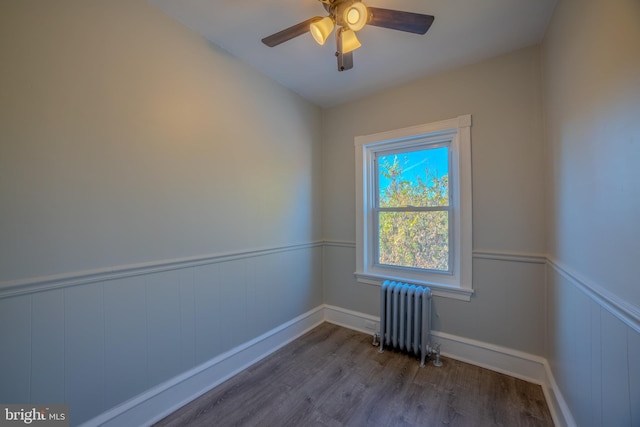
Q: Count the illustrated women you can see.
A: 0